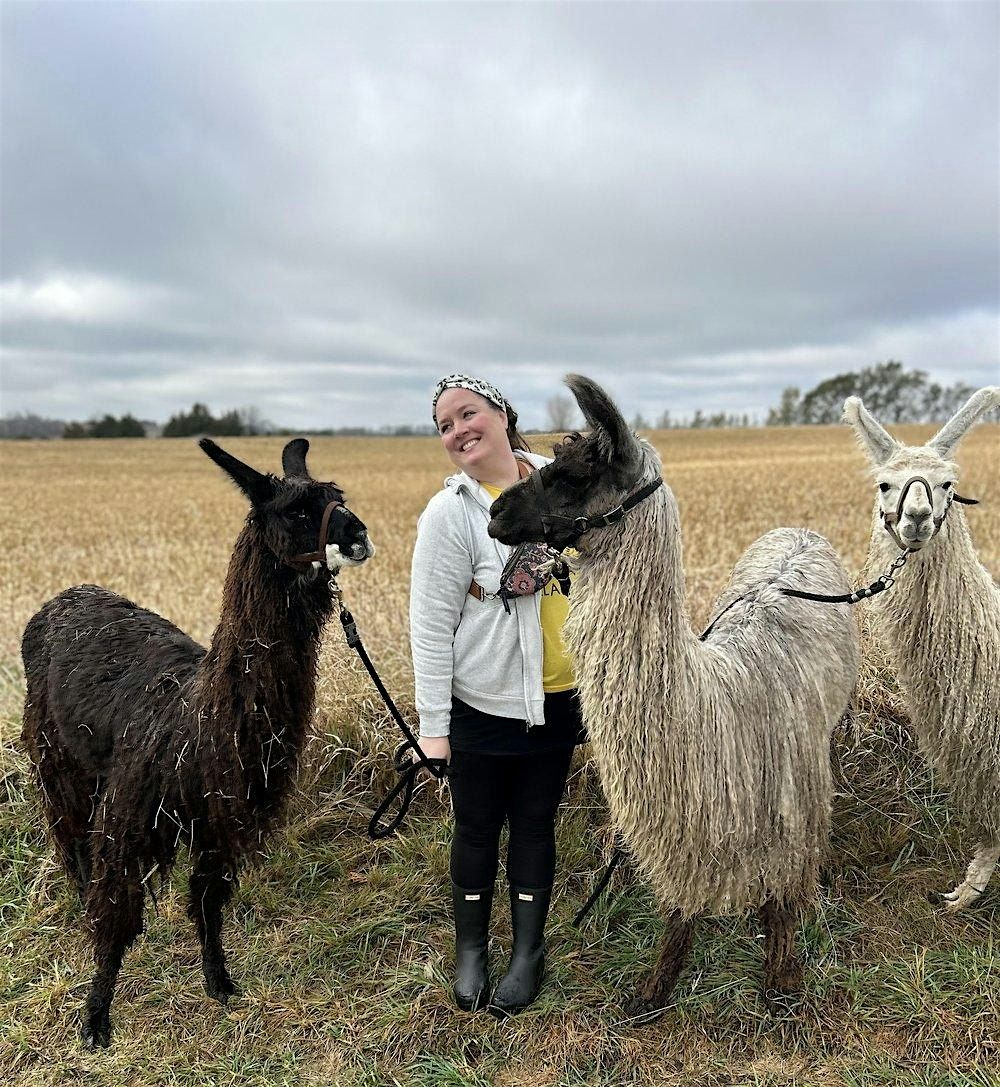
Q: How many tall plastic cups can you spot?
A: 0